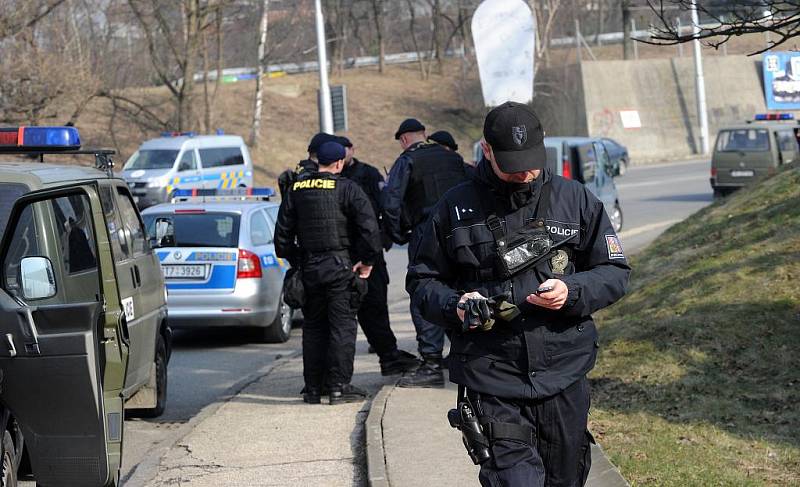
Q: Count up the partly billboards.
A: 1